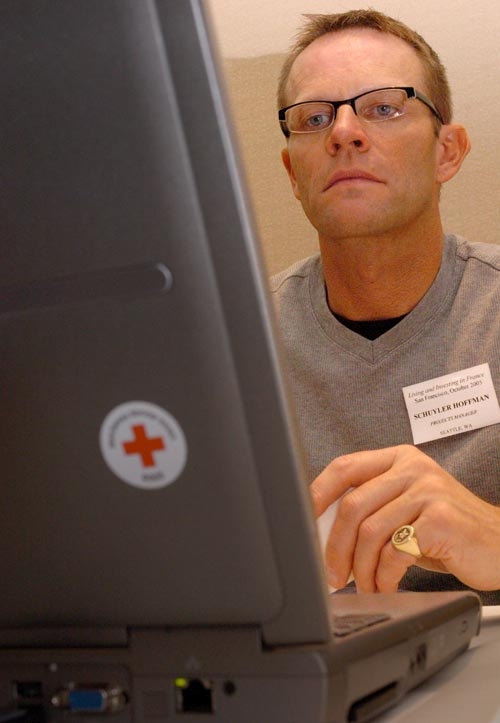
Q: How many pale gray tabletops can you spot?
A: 1